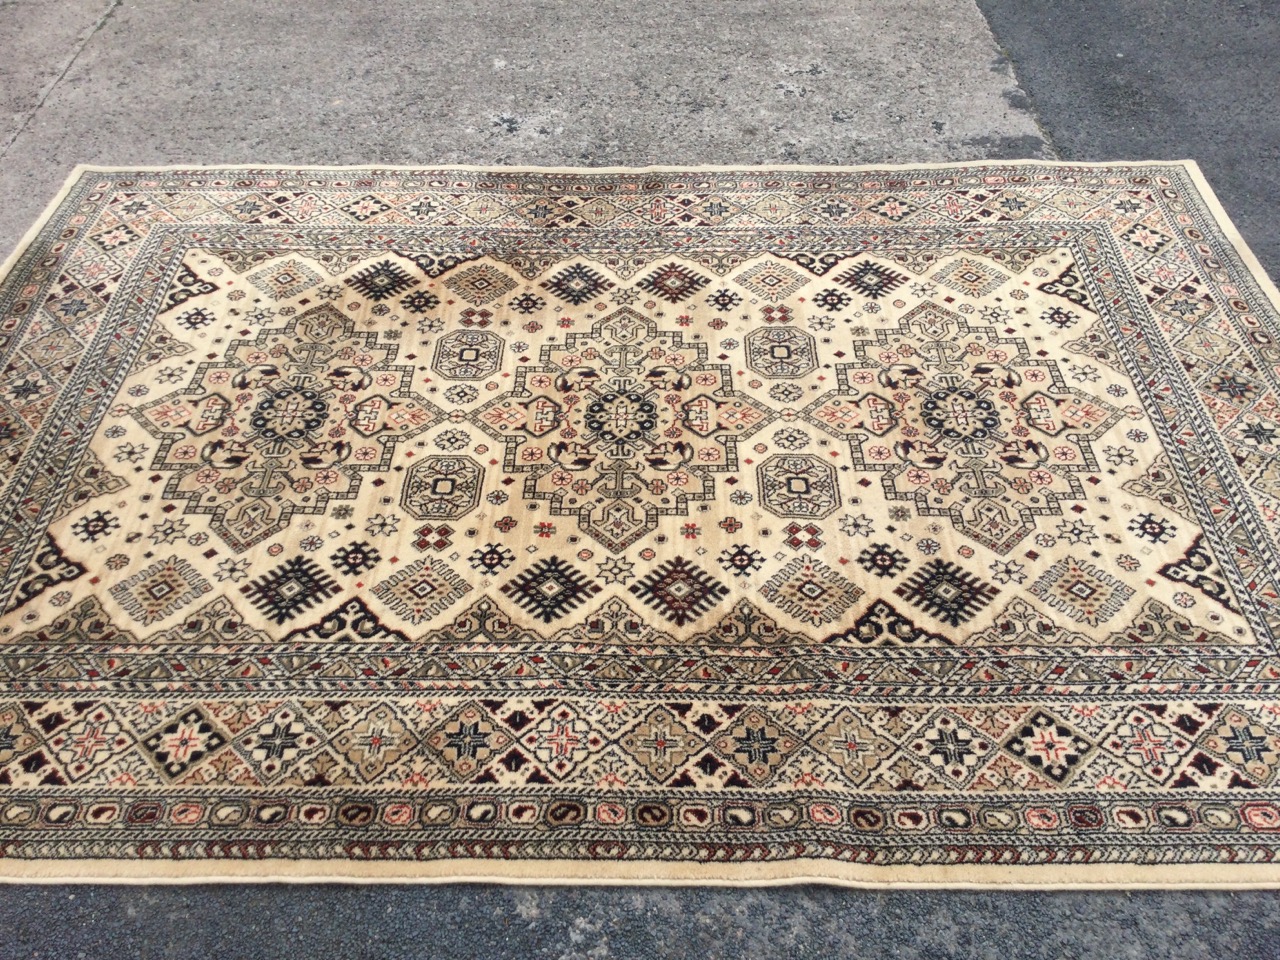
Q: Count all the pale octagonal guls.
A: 4